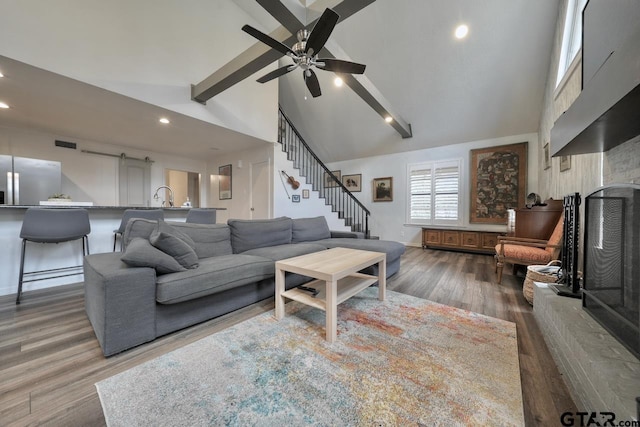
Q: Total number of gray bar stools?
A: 3